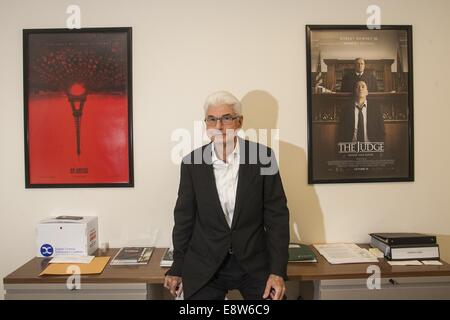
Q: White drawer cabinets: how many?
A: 2